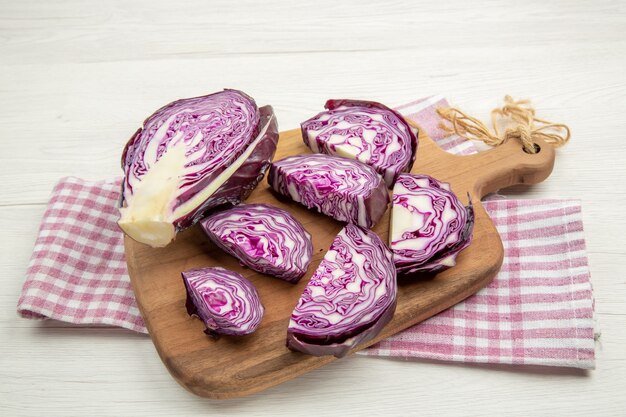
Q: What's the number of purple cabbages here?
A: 7